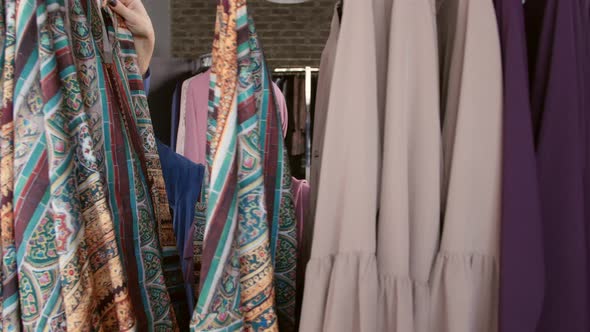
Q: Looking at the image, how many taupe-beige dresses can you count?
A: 3